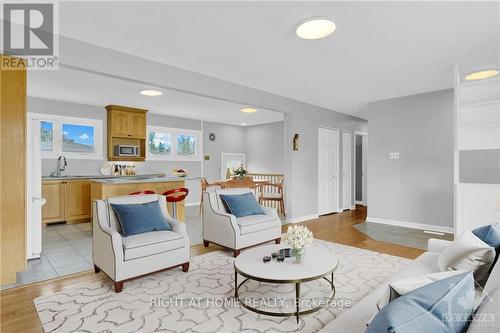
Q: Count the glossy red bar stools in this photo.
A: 2